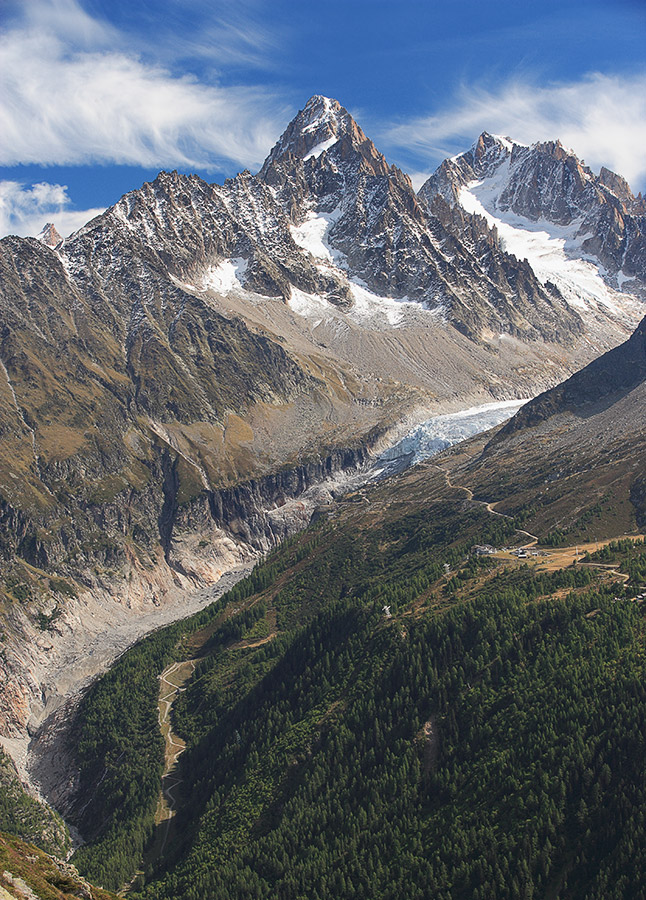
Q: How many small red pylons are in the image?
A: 0